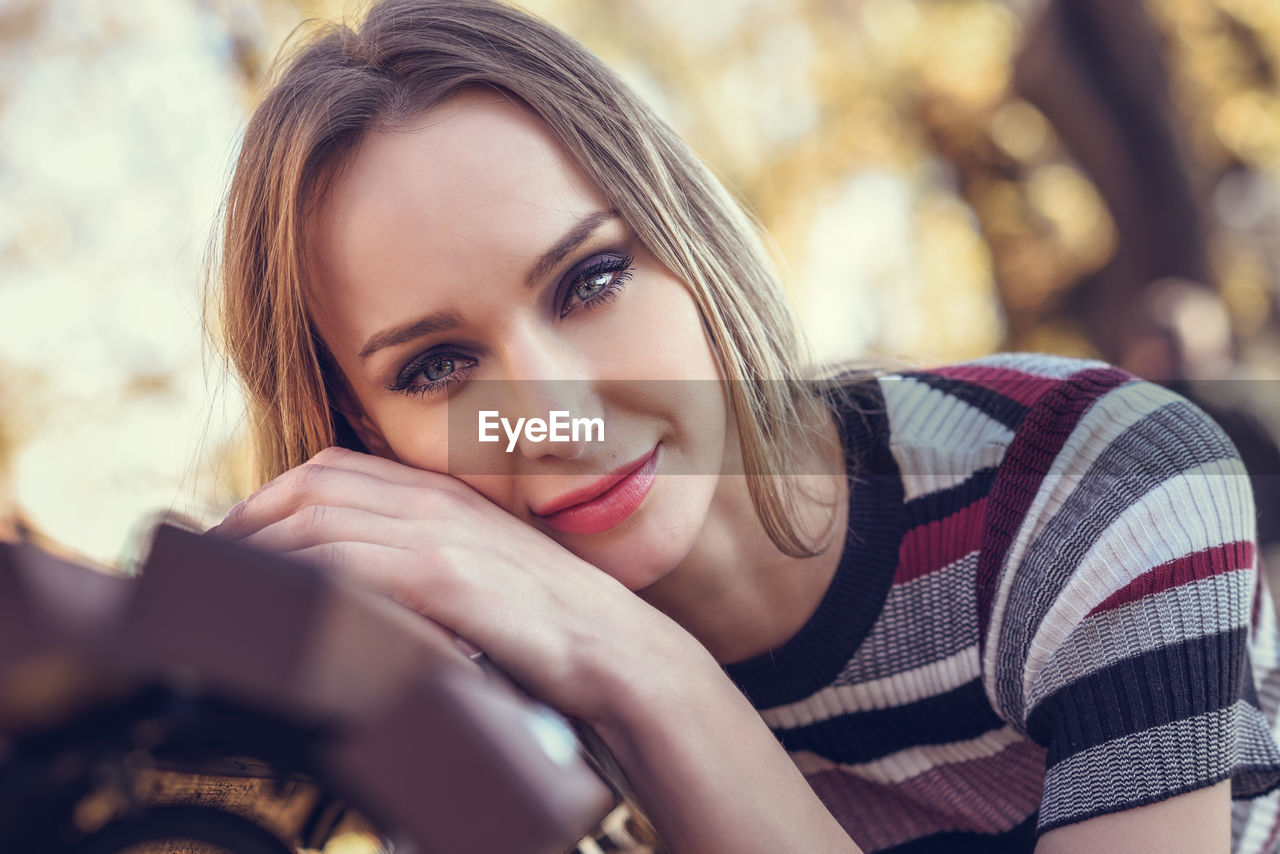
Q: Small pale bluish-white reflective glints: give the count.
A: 1